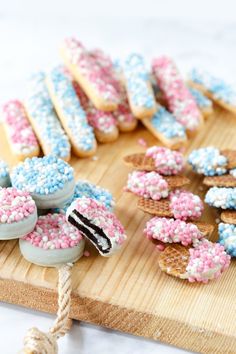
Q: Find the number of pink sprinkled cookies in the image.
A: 13